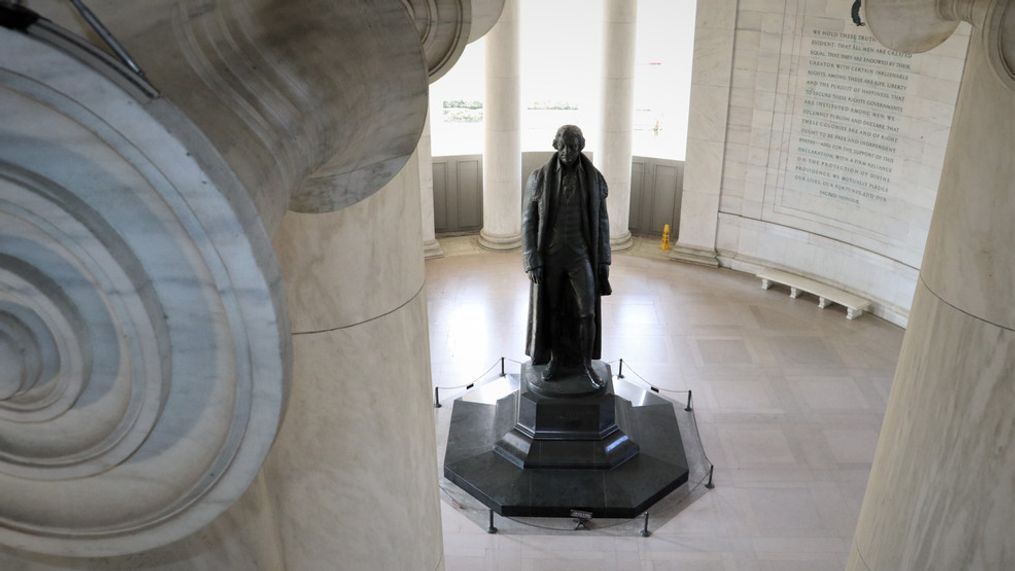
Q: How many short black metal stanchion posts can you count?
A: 7